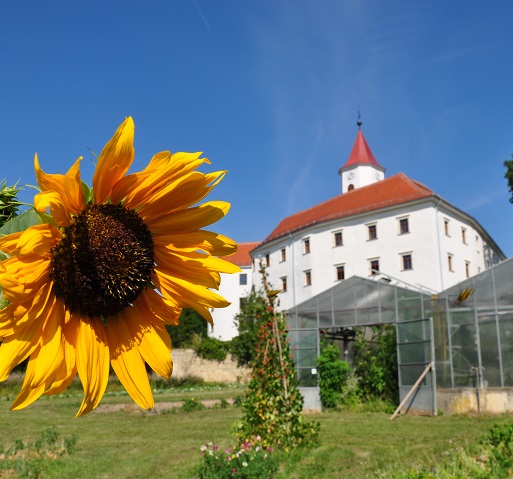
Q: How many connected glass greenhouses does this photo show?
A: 2